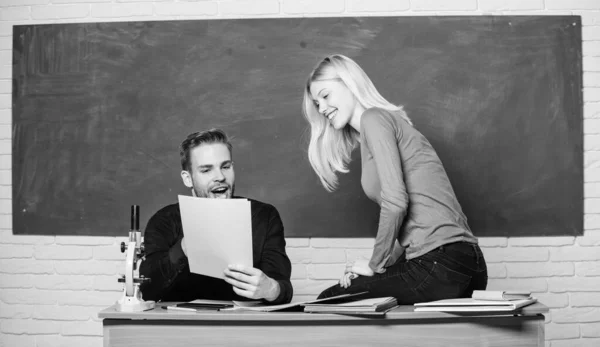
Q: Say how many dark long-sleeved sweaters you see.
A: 1